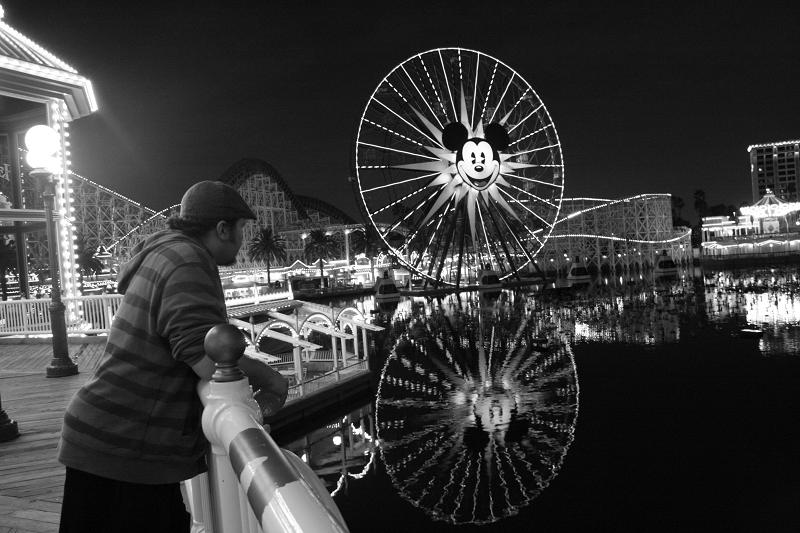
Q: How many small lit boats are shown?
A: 4